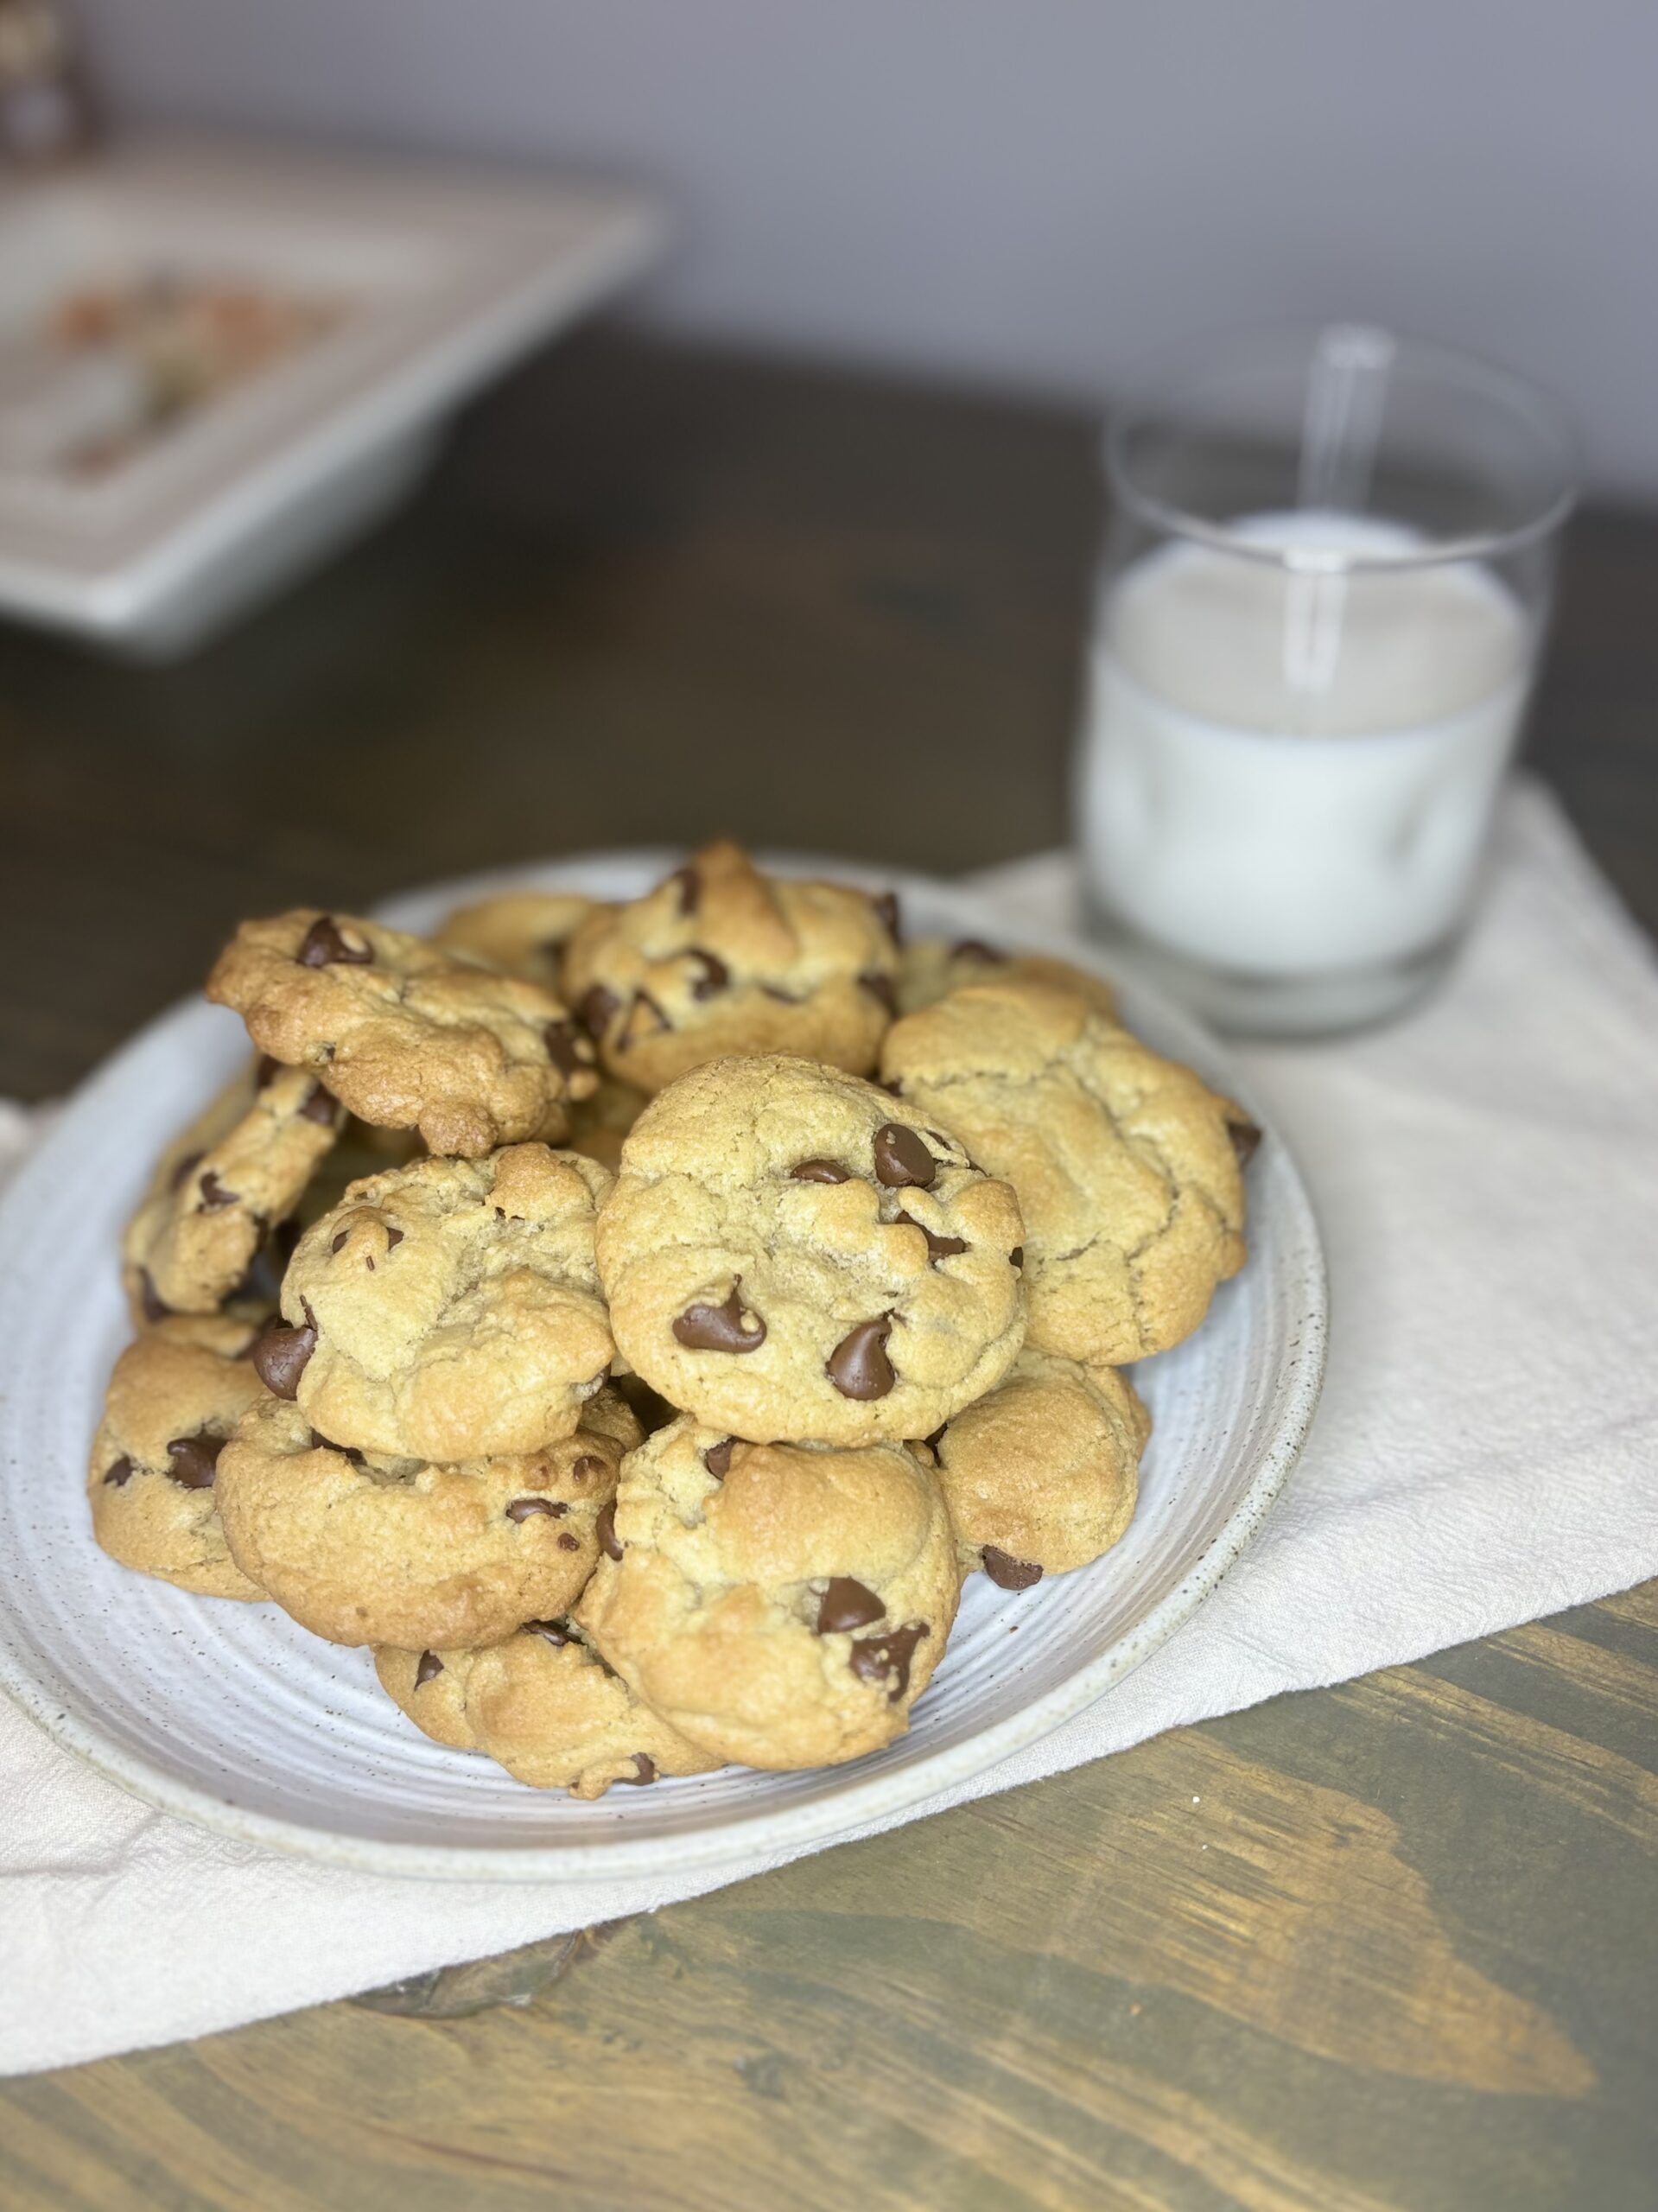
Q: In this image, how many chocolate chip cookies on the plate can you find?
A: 13